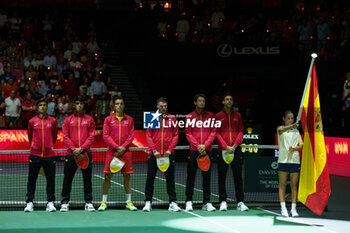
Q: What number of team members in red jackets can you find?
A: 6